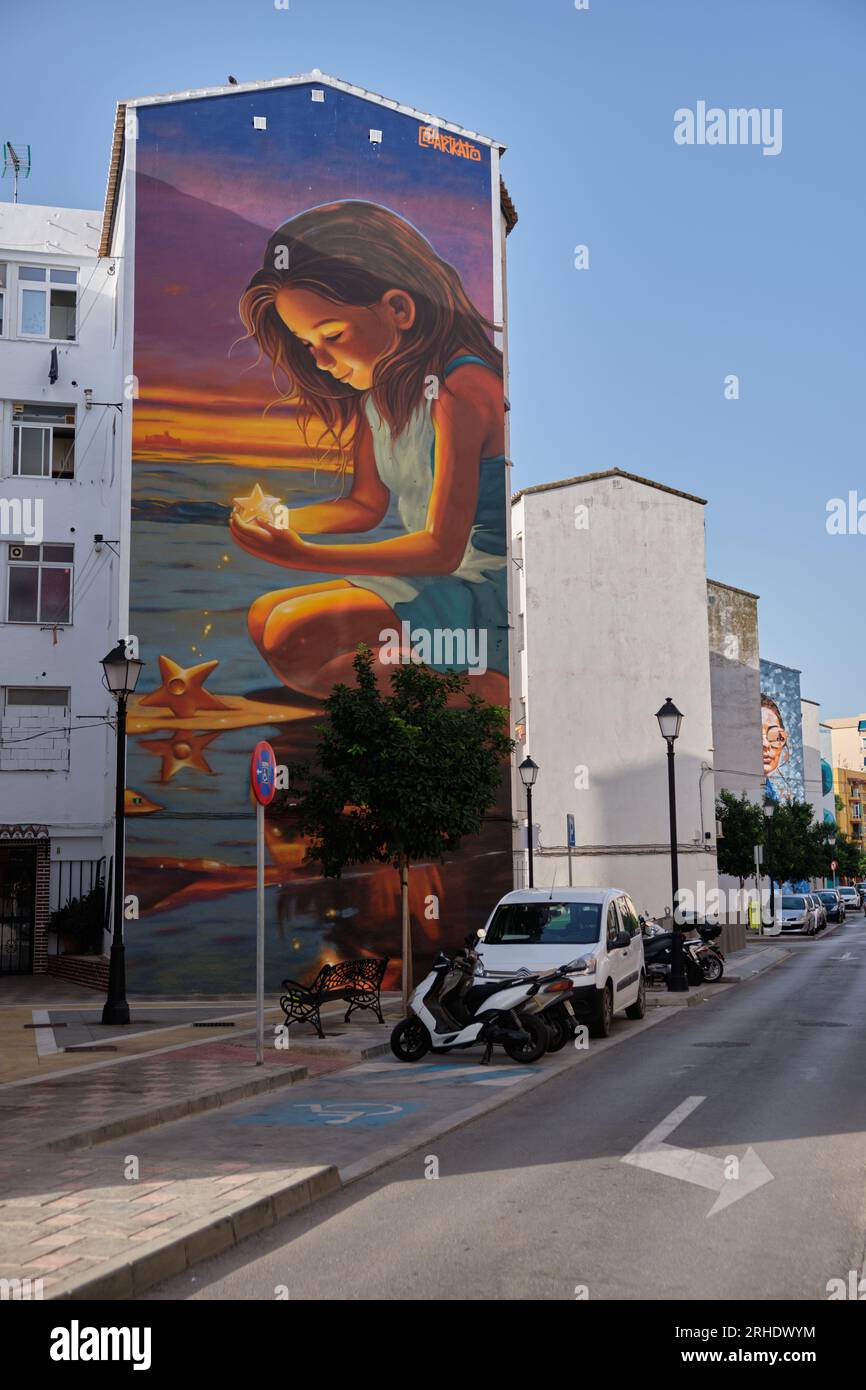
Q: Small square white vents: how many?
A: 3